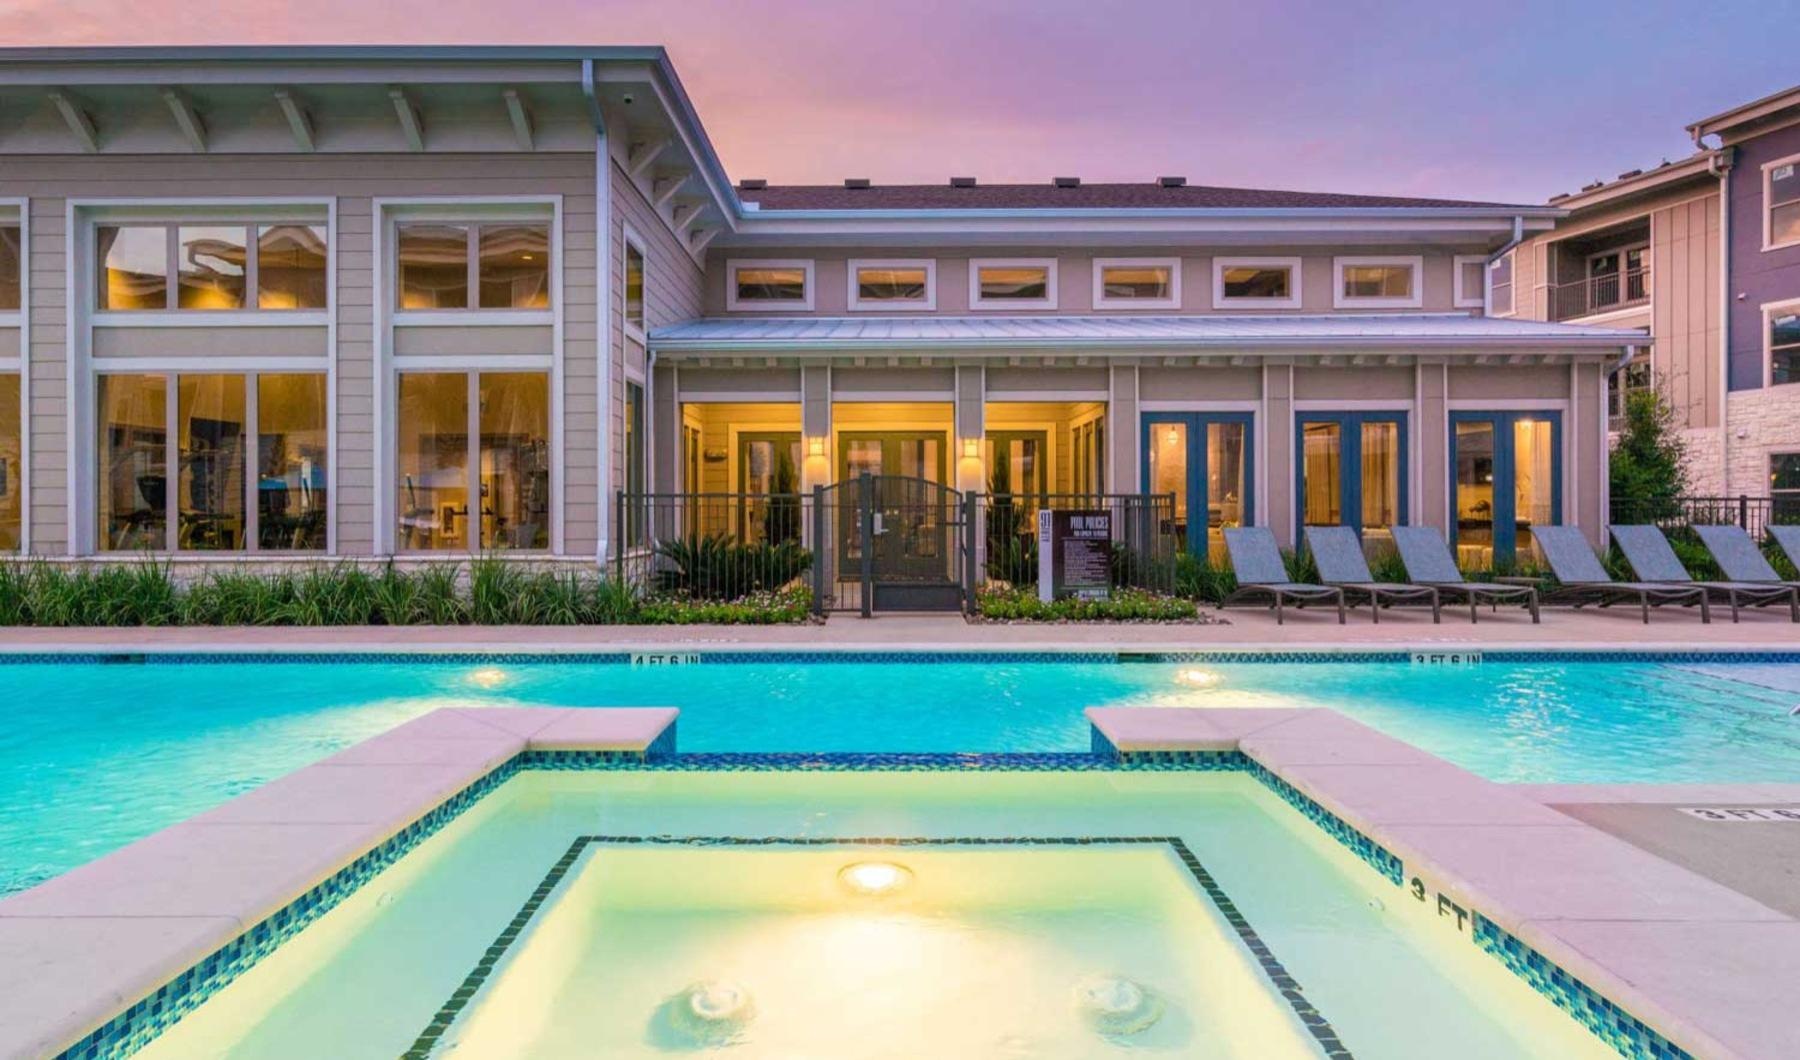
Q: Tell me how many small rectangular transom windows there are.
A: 6